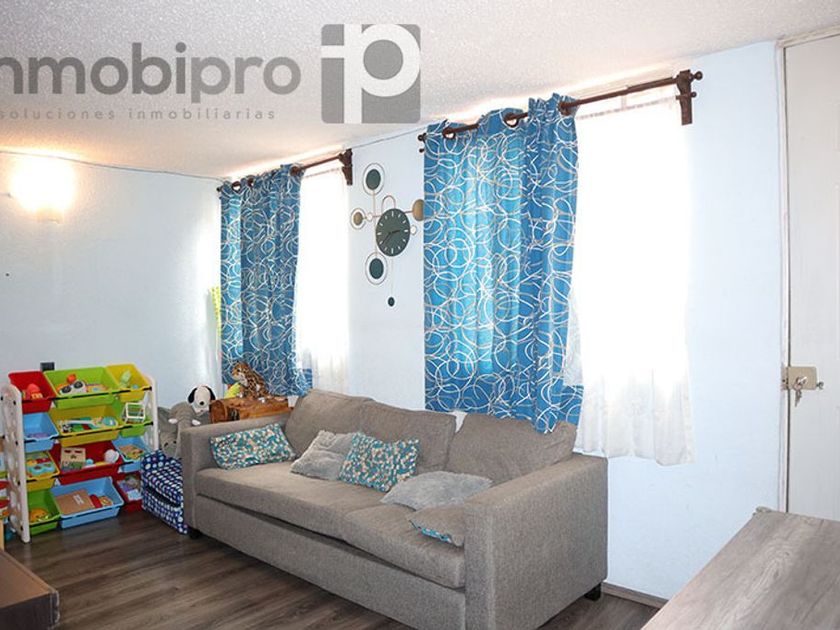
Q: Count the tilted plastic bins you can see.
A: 12